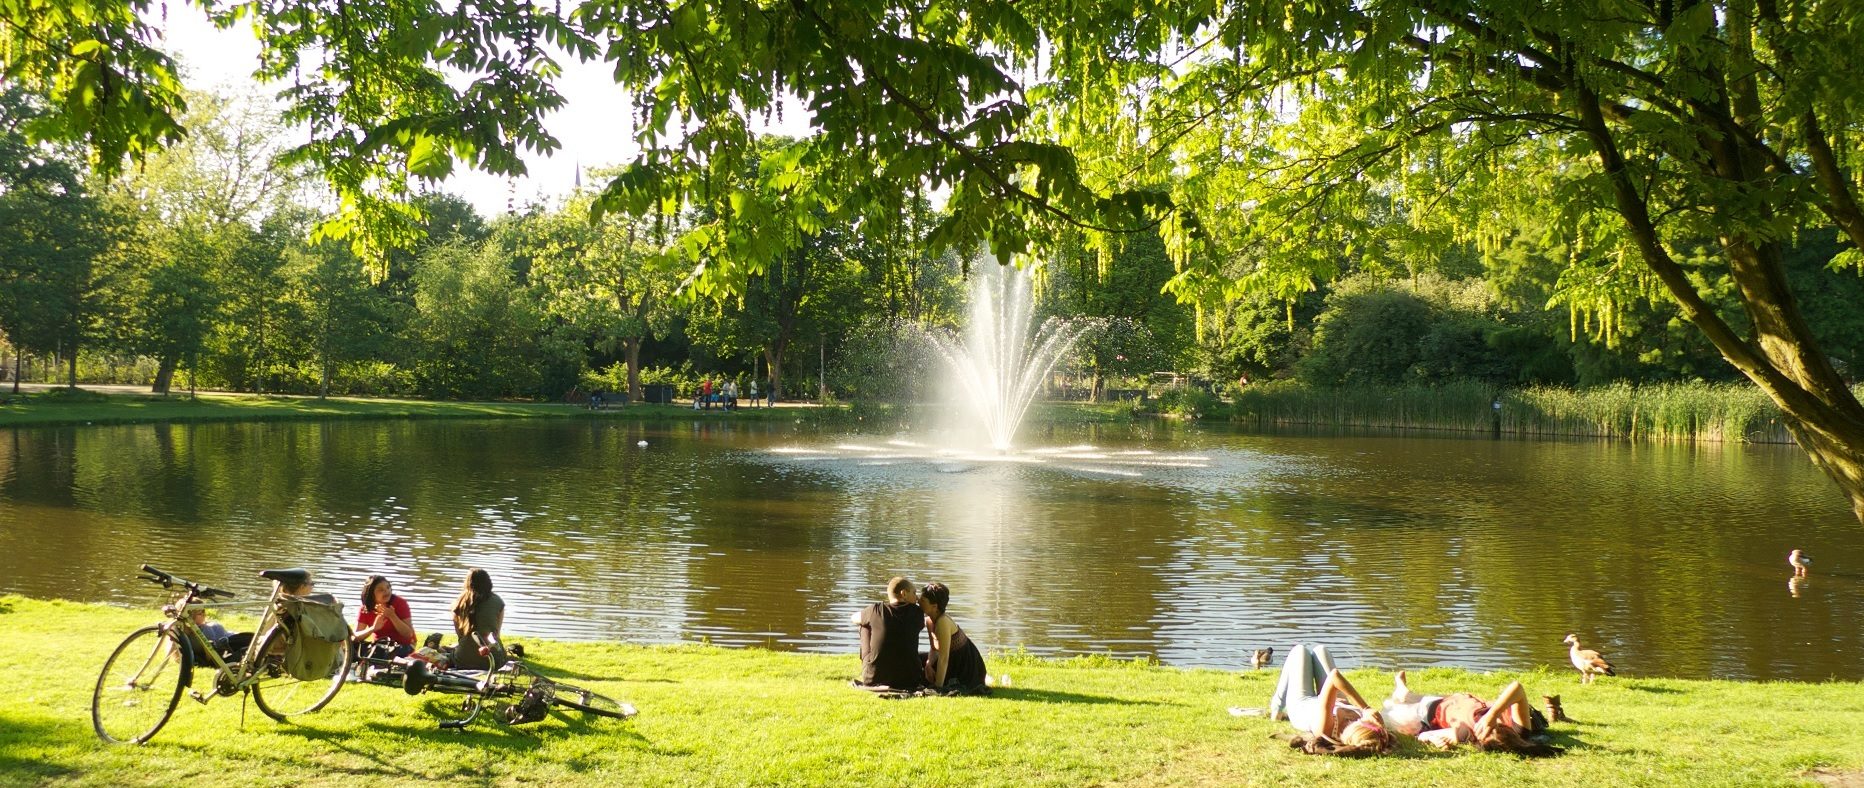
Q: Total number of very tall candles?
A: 0